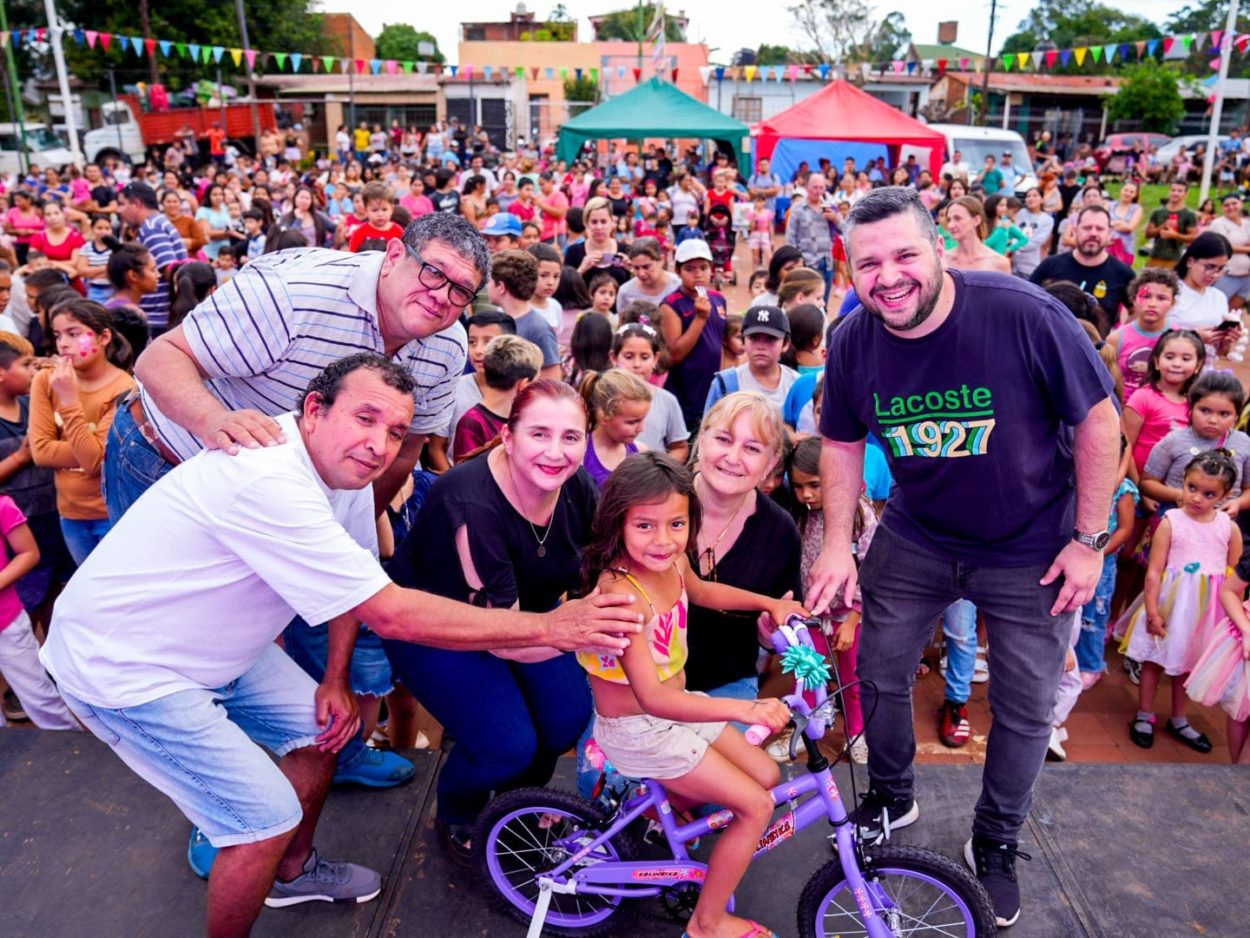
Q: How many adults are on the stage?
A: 5